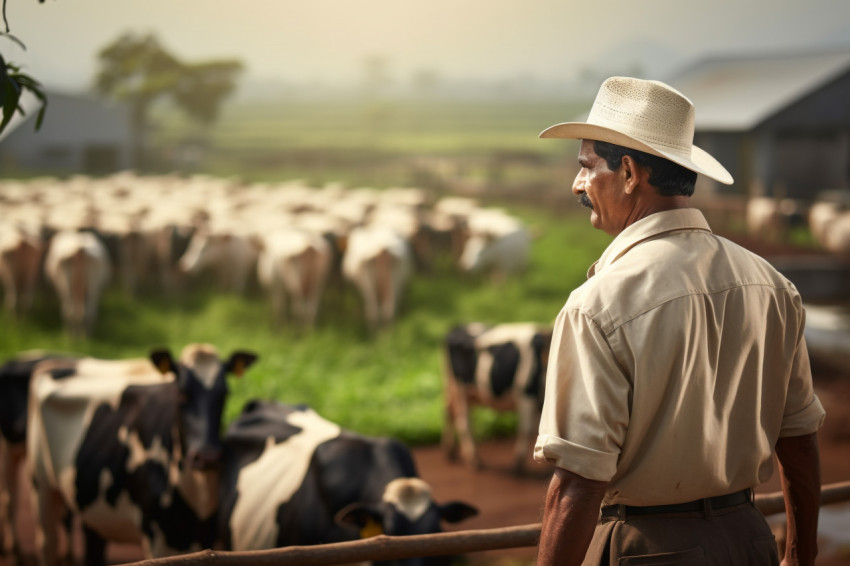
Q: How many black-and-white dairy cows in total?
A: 4